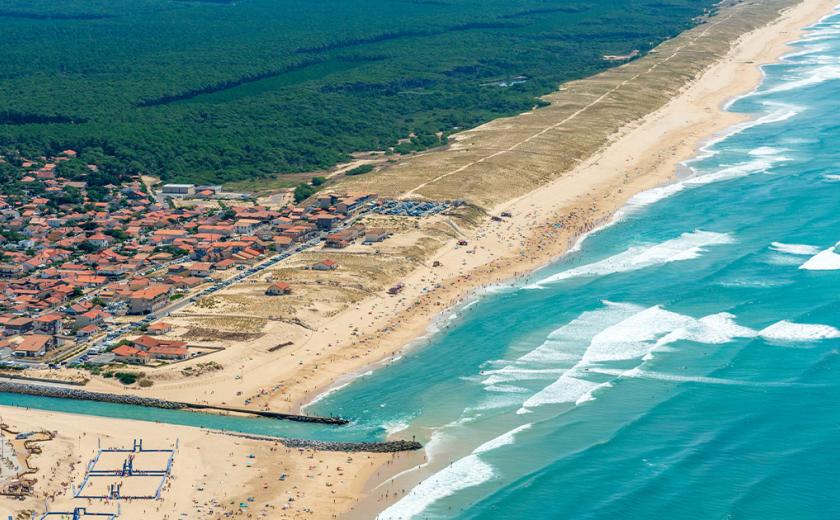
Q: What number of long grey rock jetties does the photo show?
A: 2